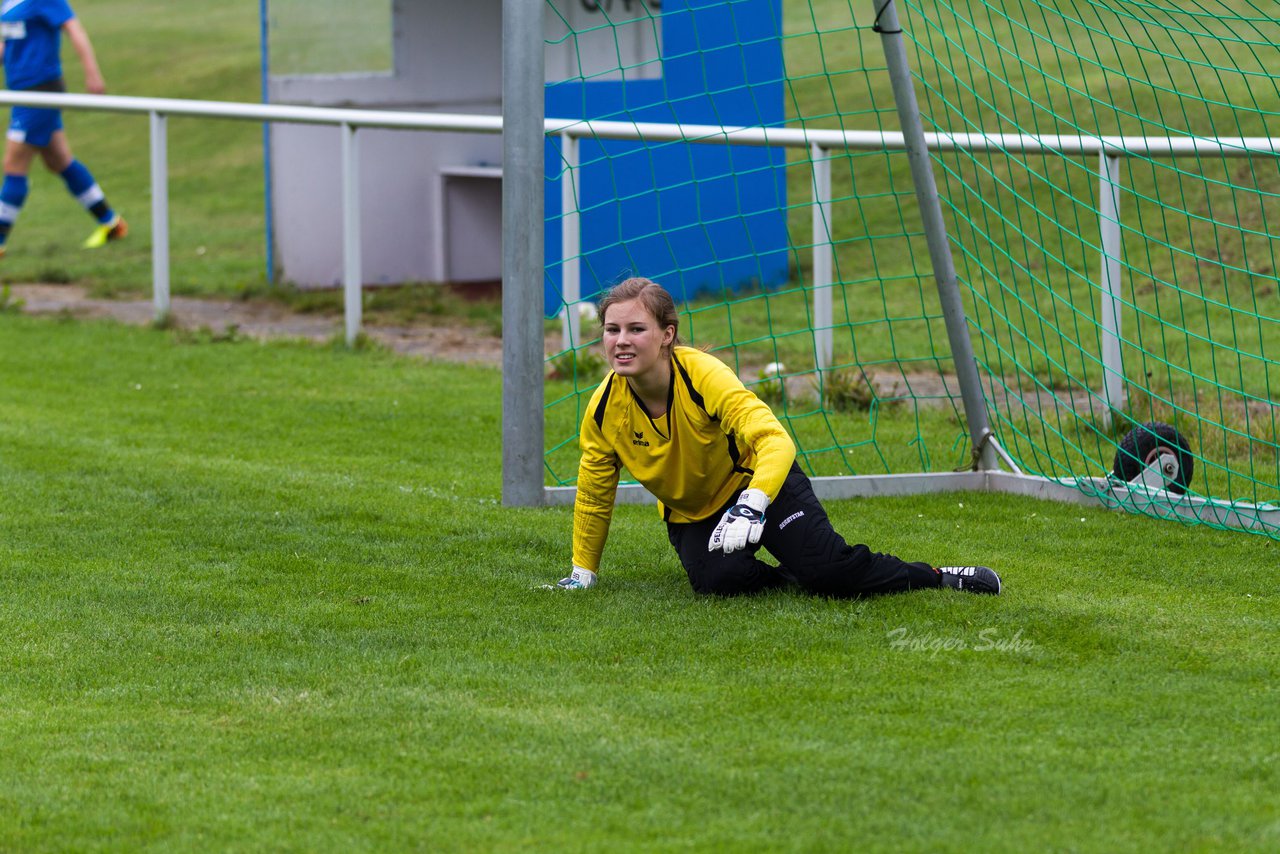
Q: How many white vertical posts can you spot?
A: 5